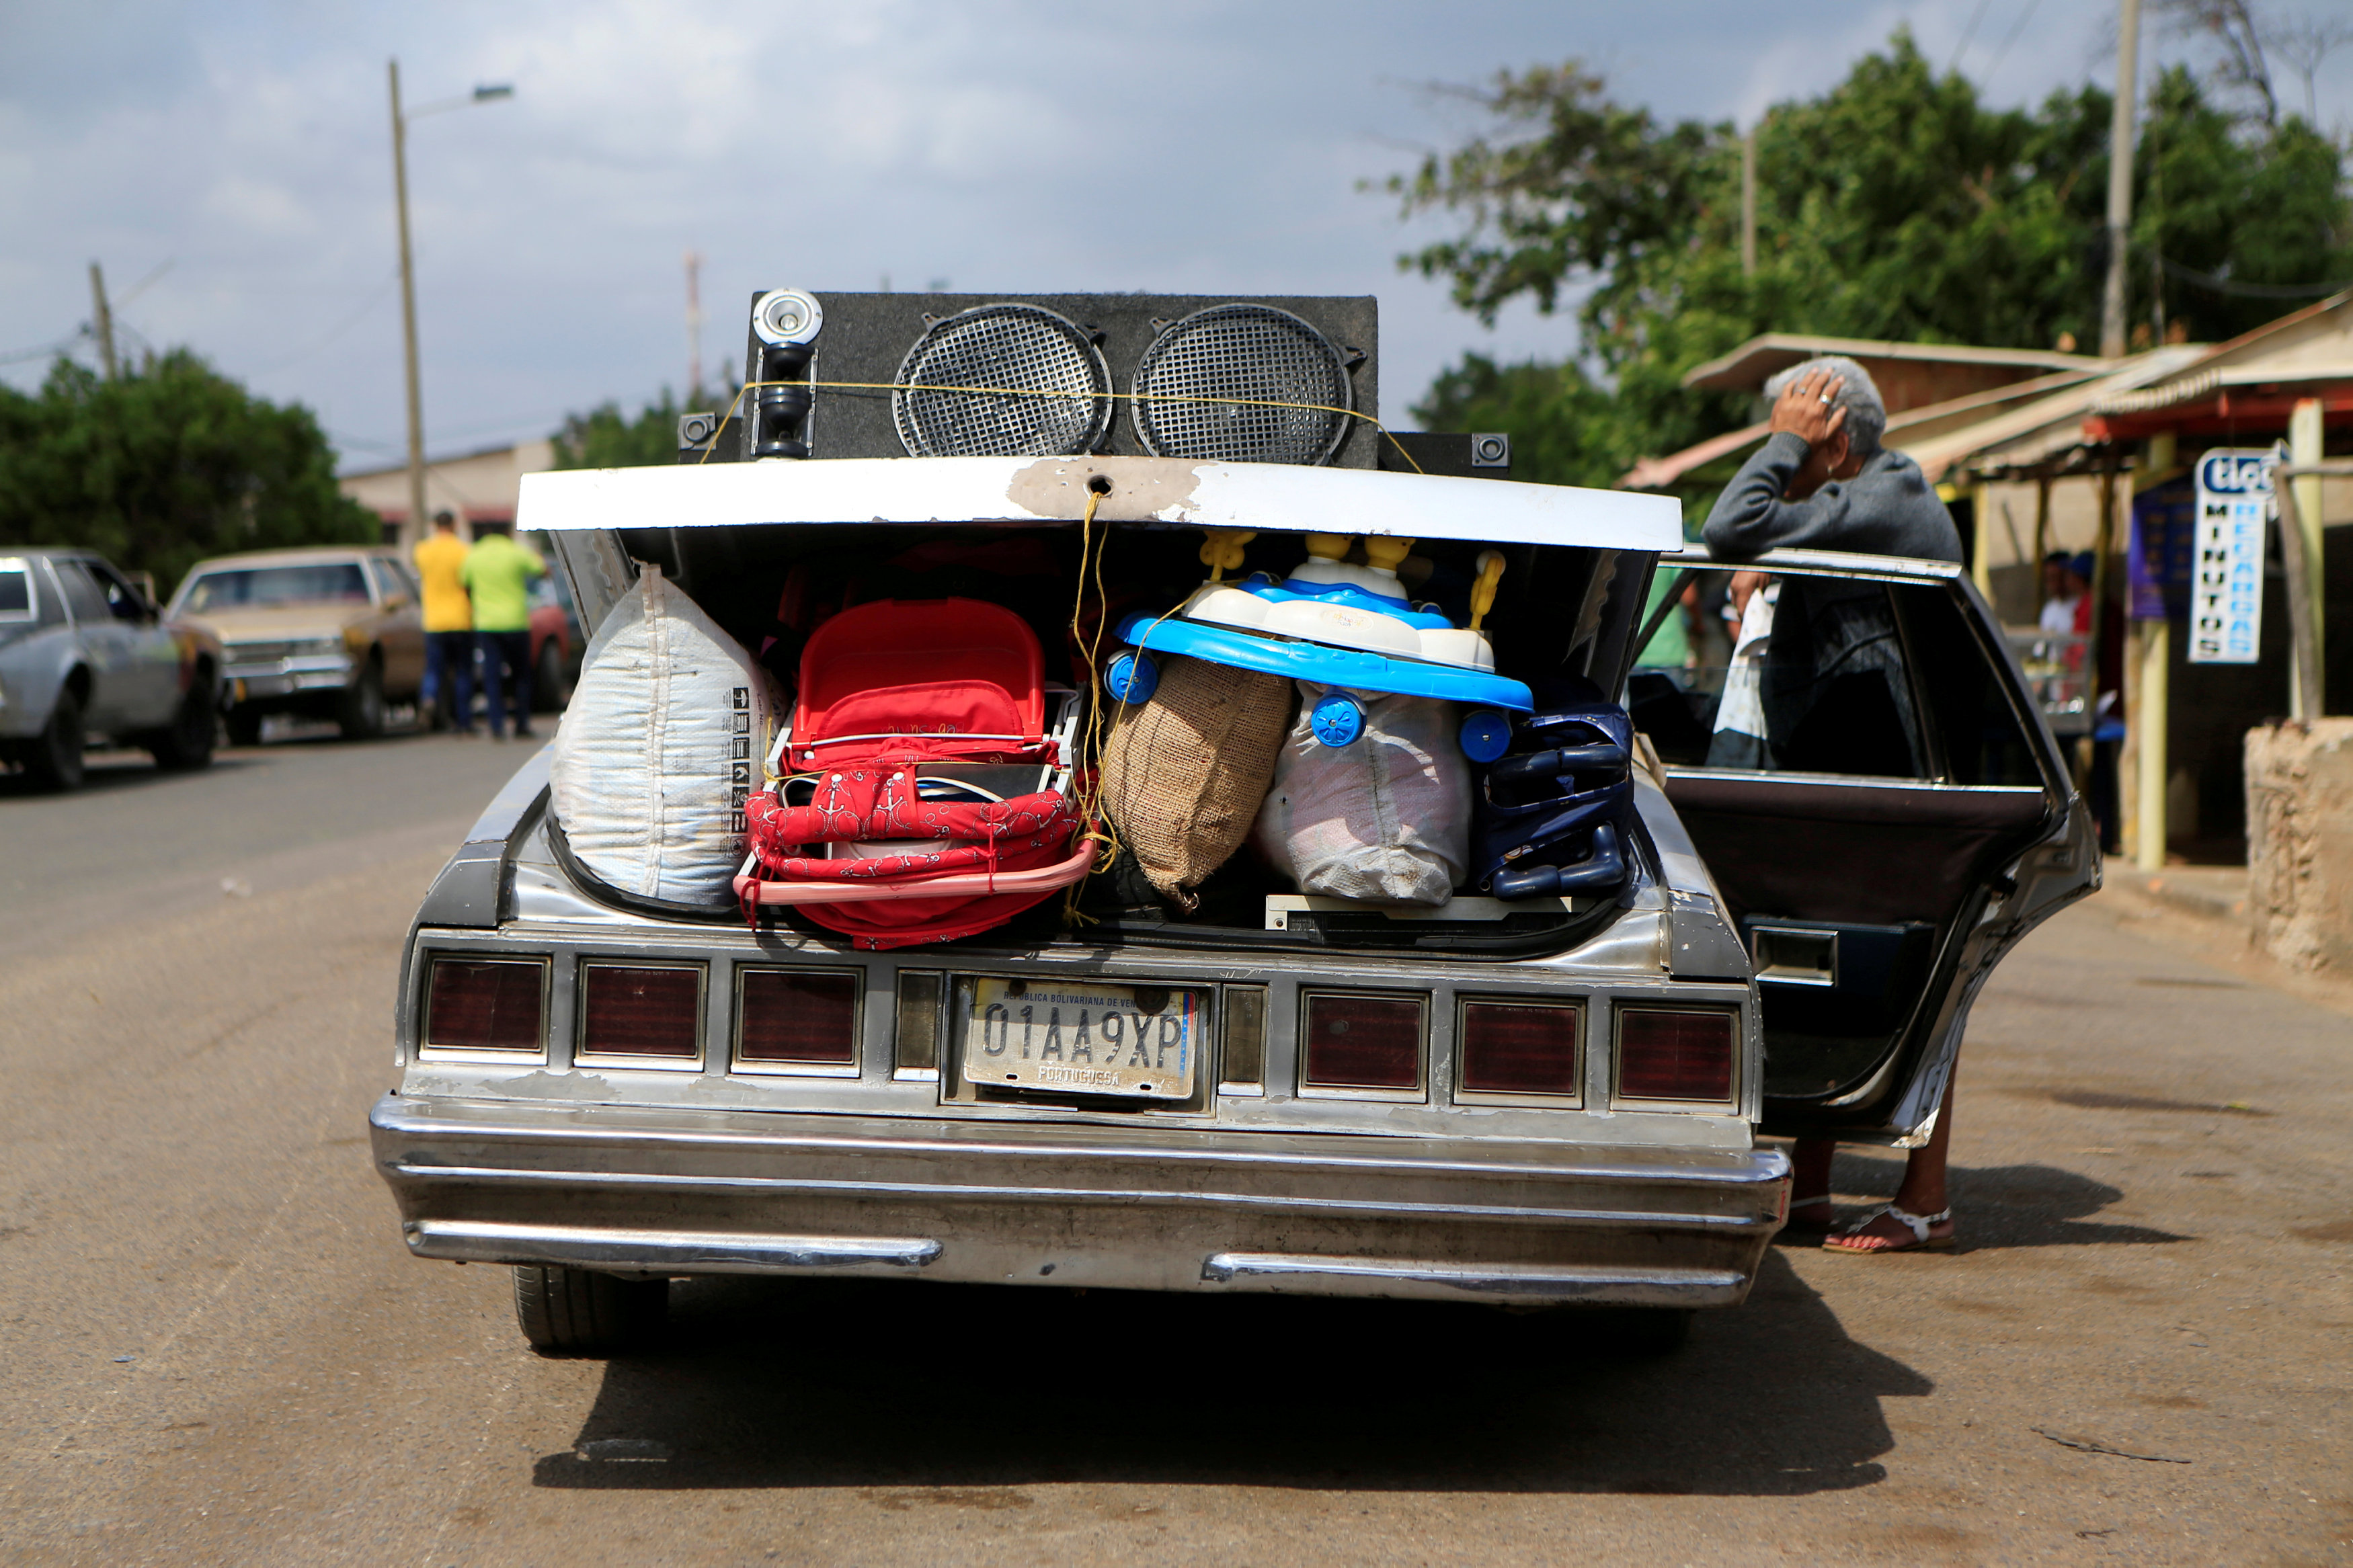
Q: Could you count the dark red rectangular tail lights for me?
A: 6